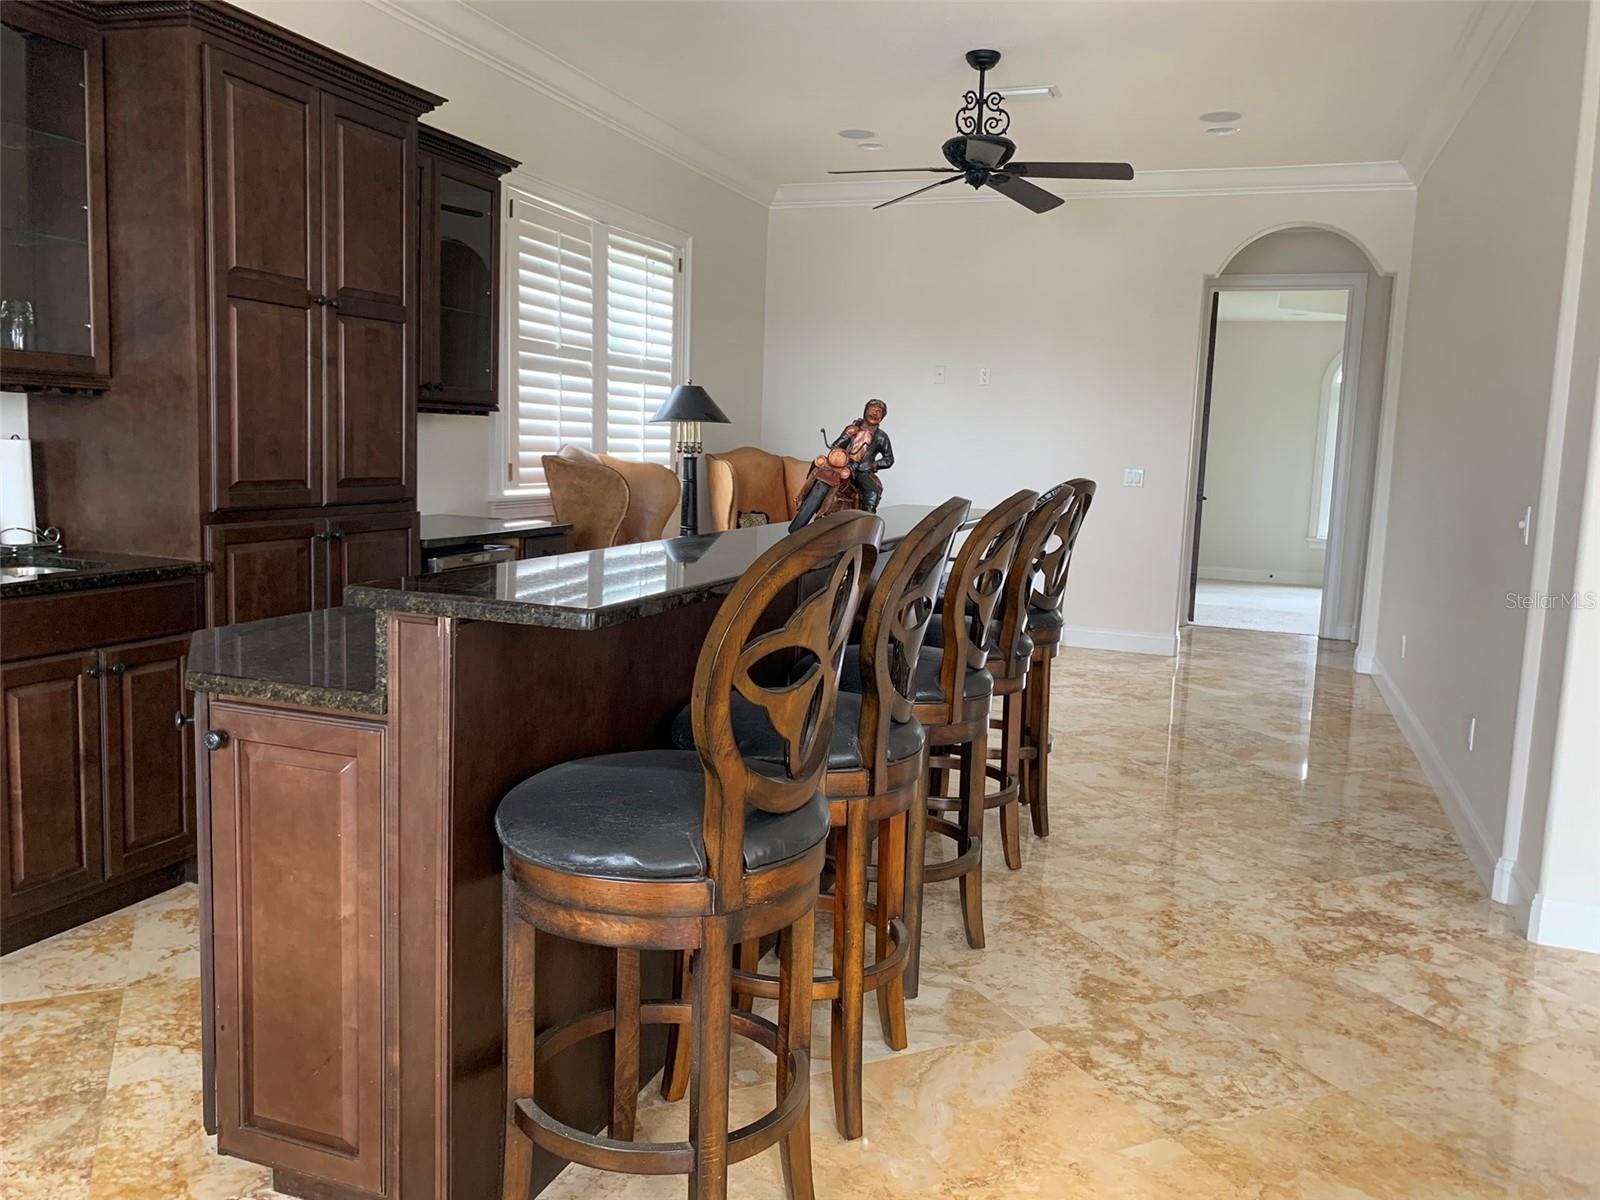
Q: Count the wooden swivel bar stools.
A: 5